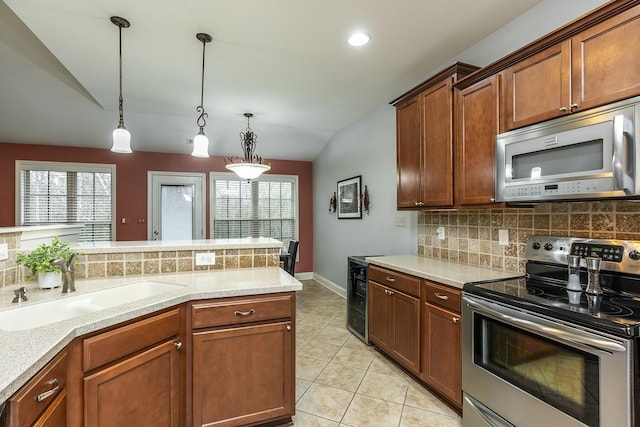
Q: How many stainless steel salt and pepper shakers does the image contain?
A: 2